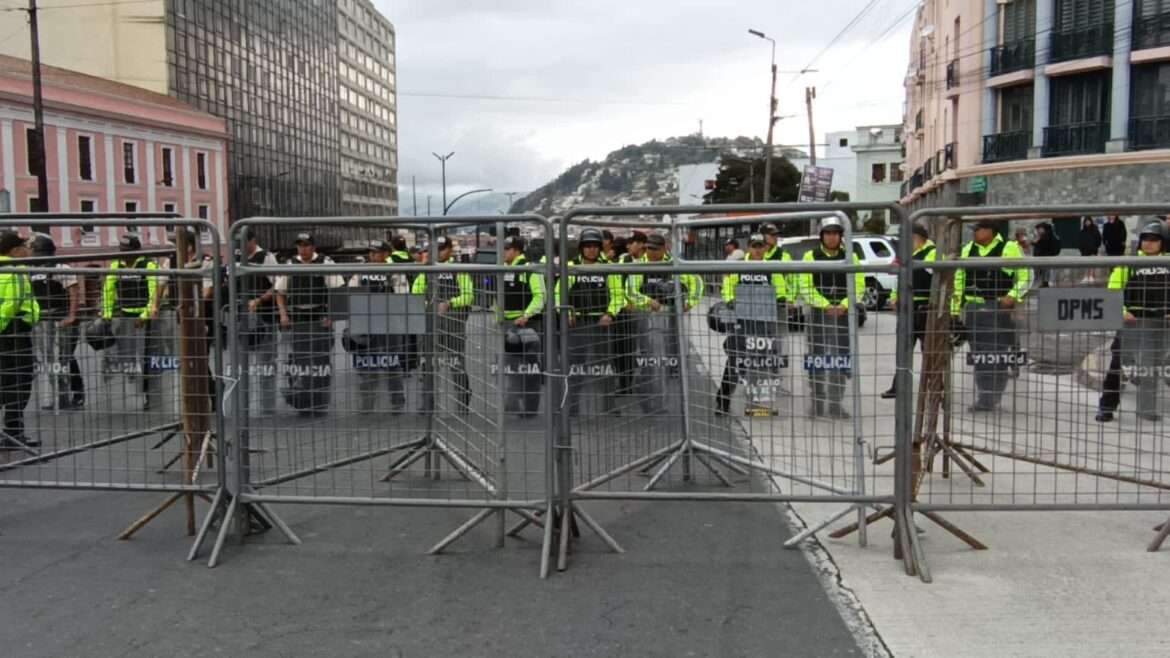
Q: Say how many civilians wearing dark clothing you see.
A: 3